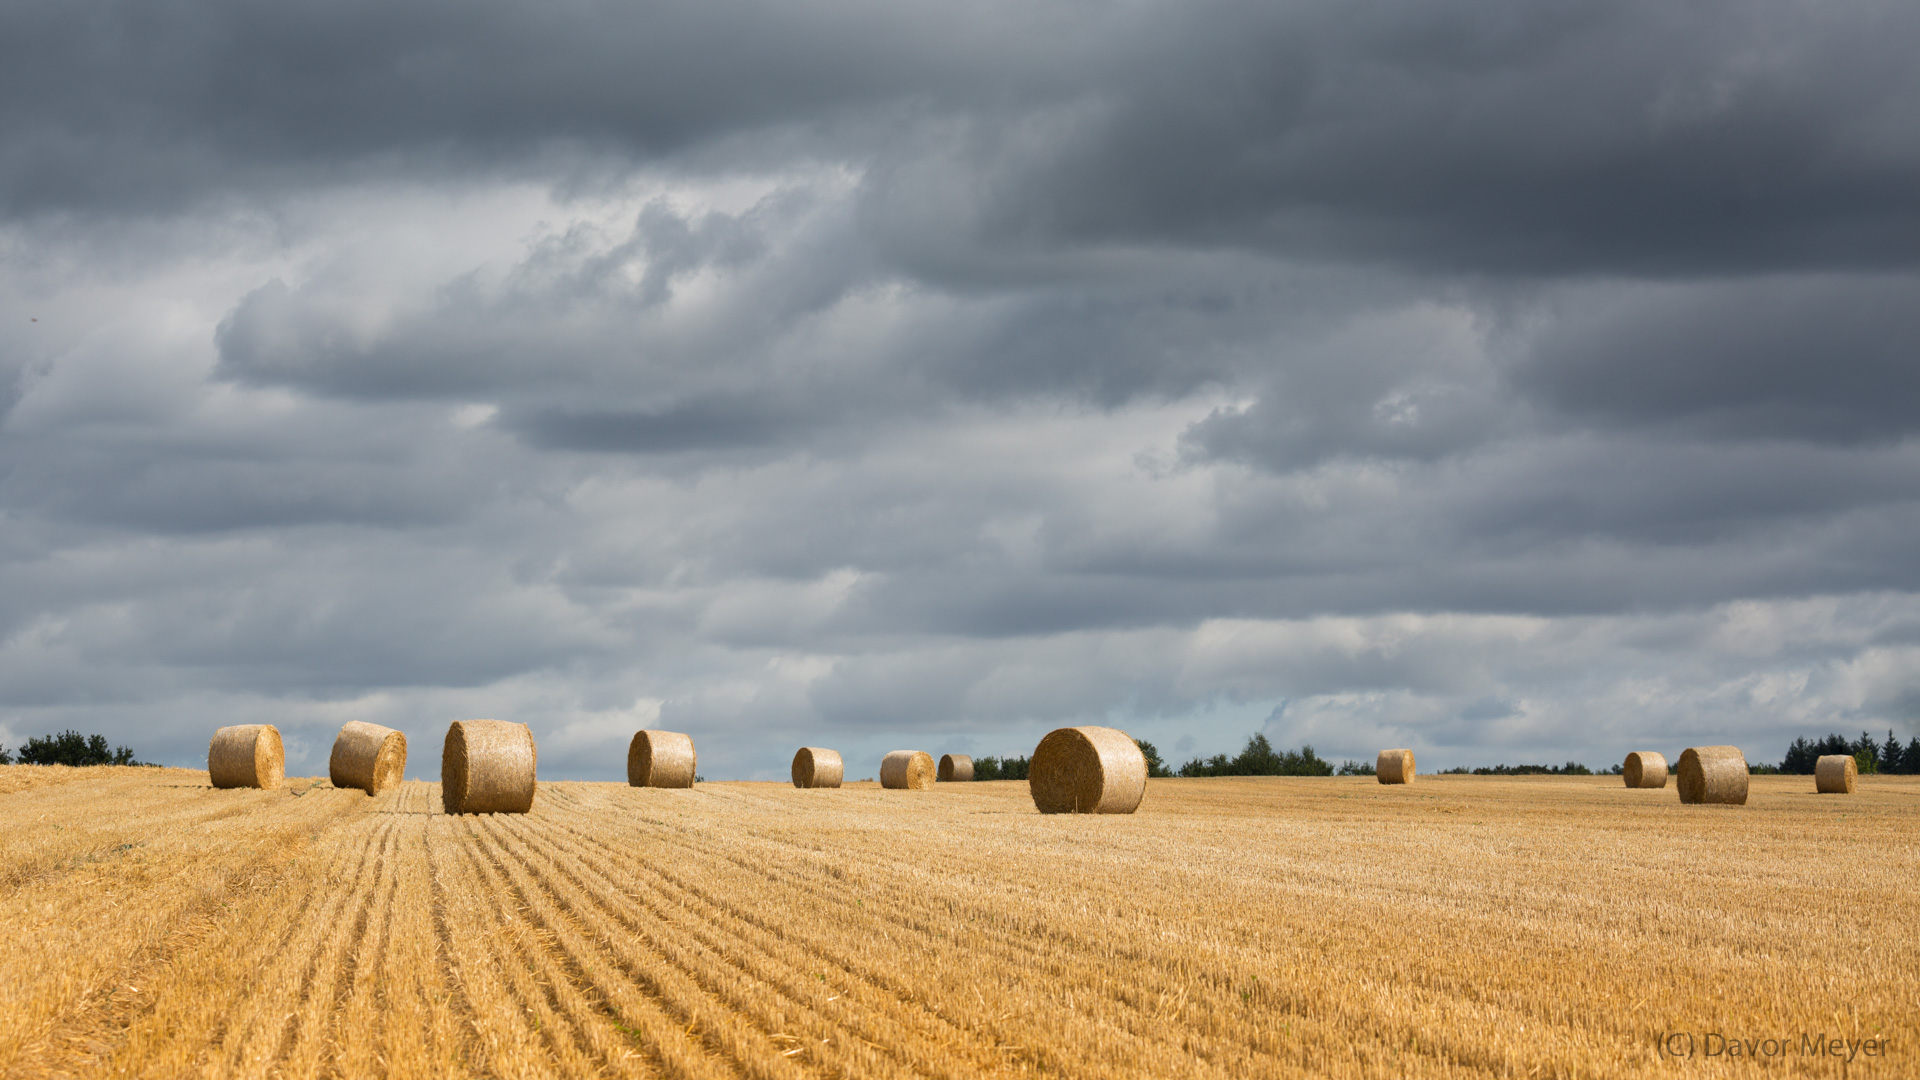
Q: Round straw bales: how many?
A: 12